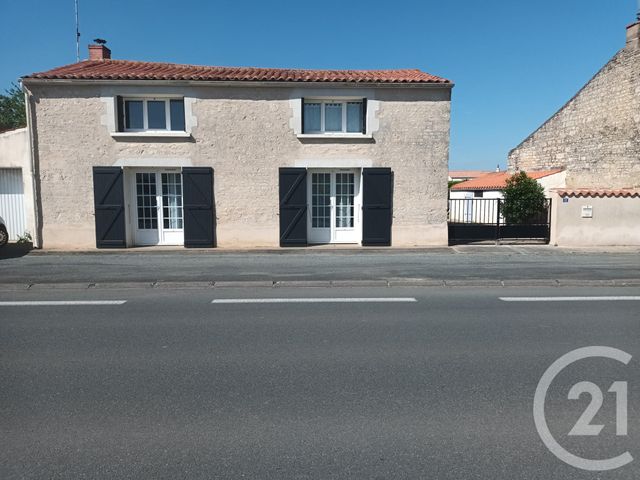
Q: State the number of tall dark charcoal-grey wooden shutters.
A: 4